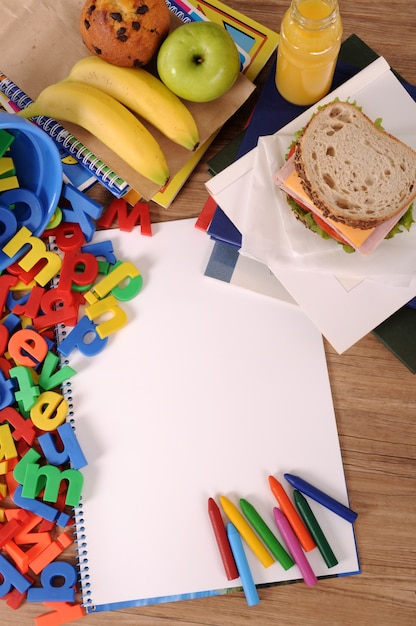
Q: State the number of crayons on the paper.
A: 8